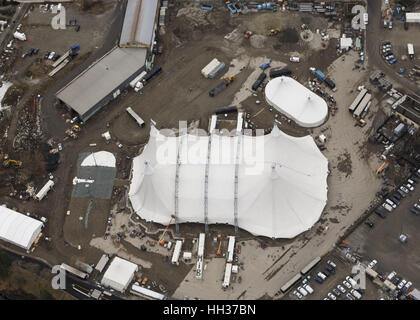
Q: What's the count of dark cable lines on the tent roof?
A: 3